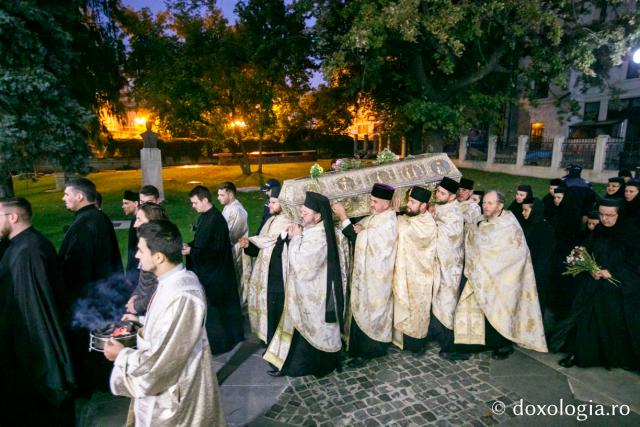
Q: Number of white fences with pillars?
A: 1